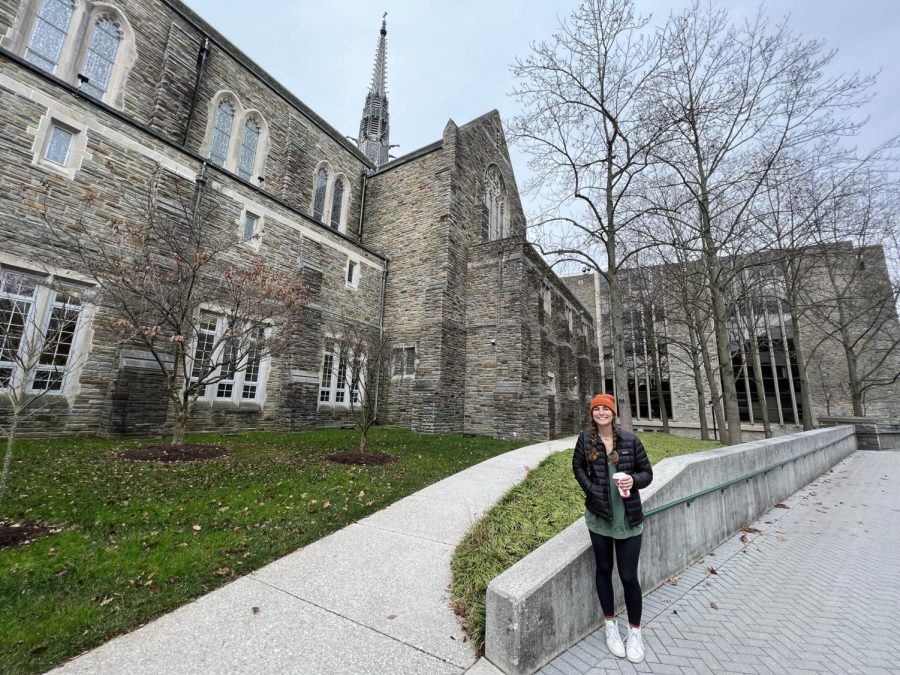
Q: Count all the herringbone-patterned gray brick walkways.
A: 1